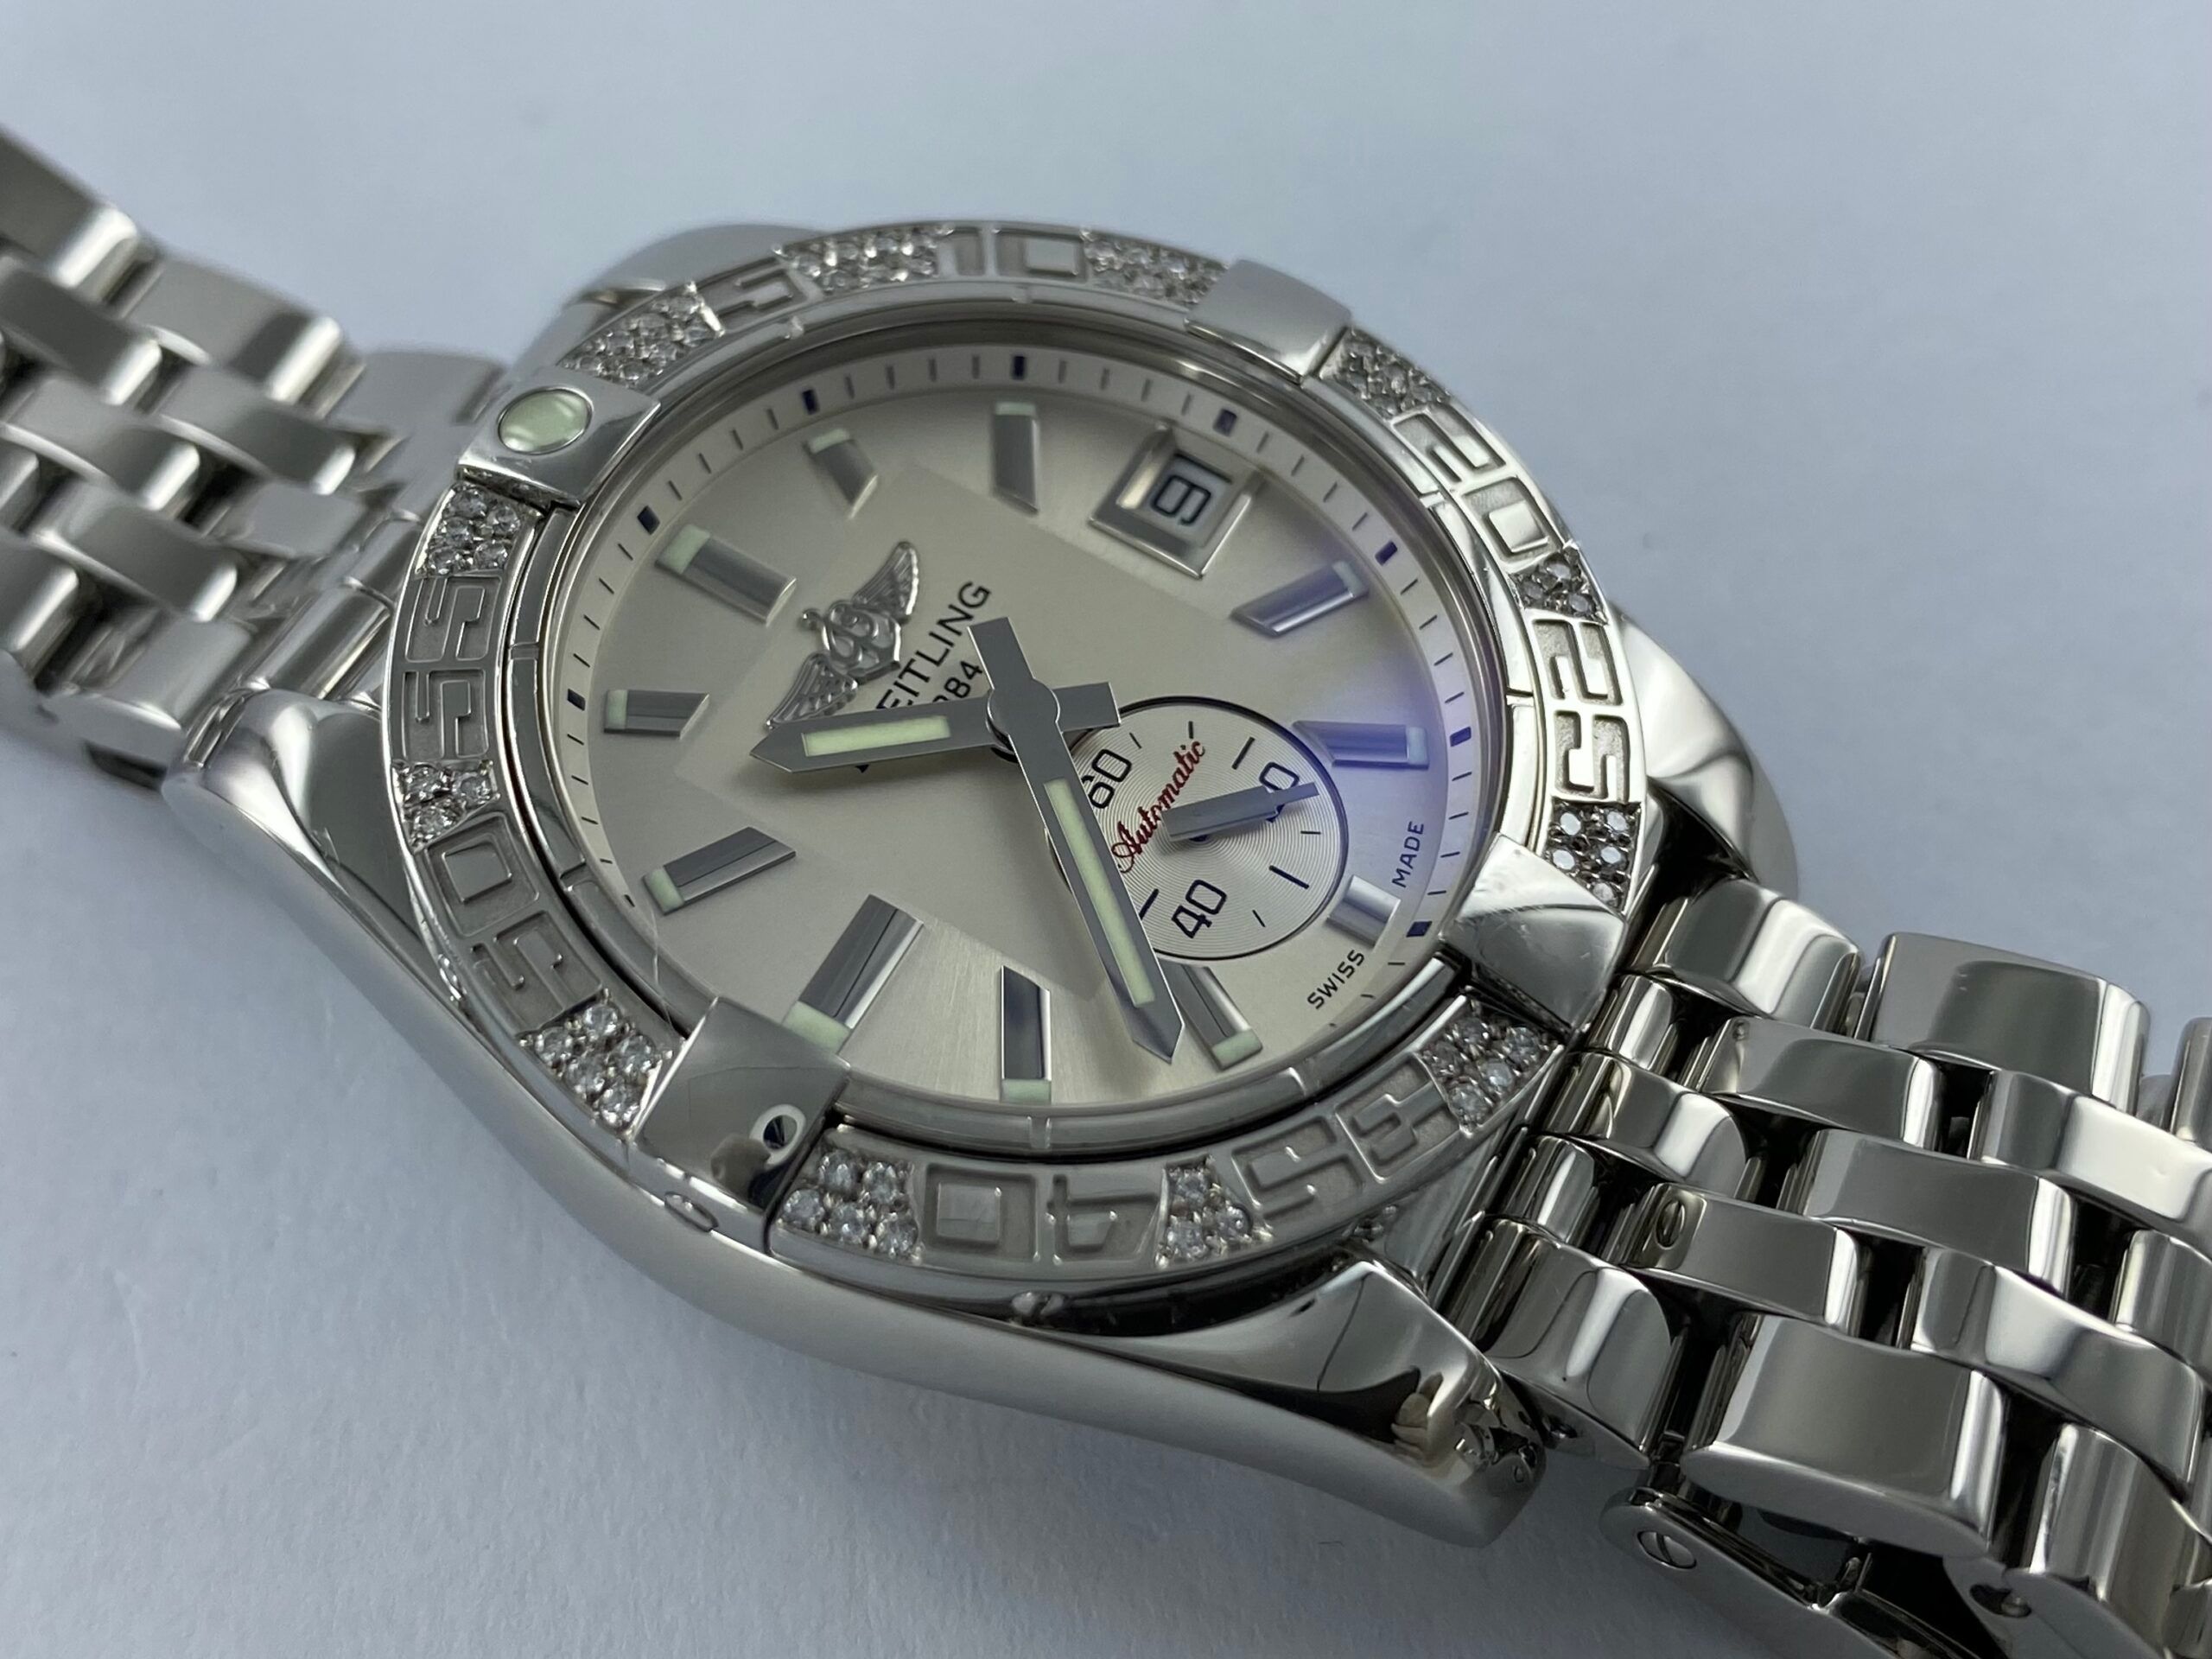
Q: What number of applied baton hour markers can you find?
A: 11